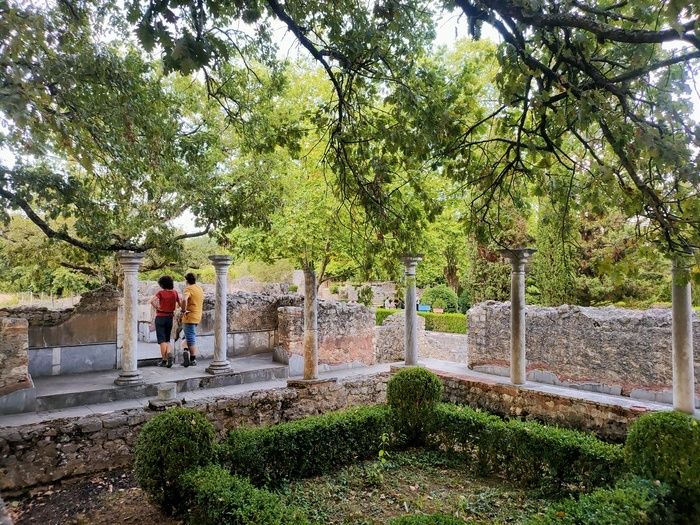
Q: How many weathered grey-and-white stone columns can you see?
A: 6